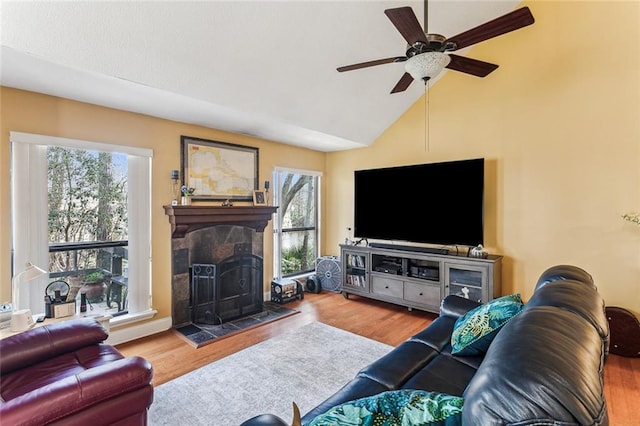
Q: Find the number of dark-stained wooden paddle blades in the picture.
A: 5